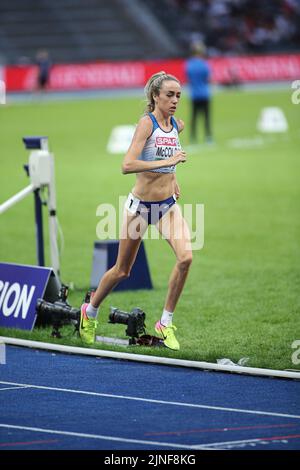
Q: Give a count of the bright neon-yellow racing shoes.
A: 2